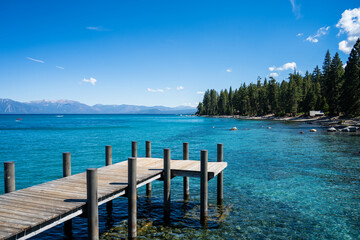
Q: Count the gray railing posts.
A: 11